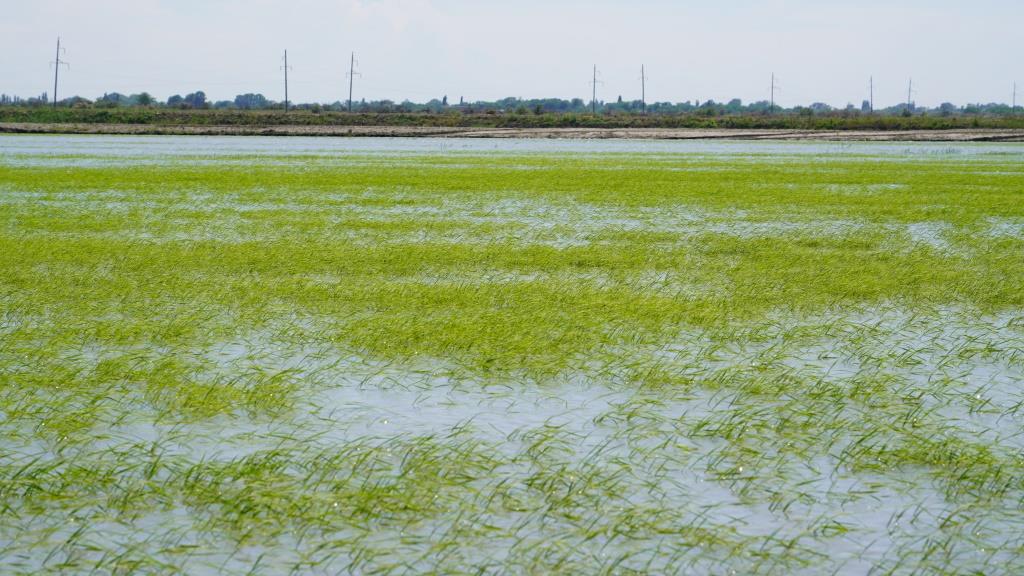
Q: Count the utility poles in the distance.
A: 9